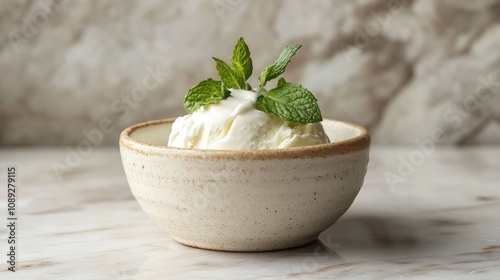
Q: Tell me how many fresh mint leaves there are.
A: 5